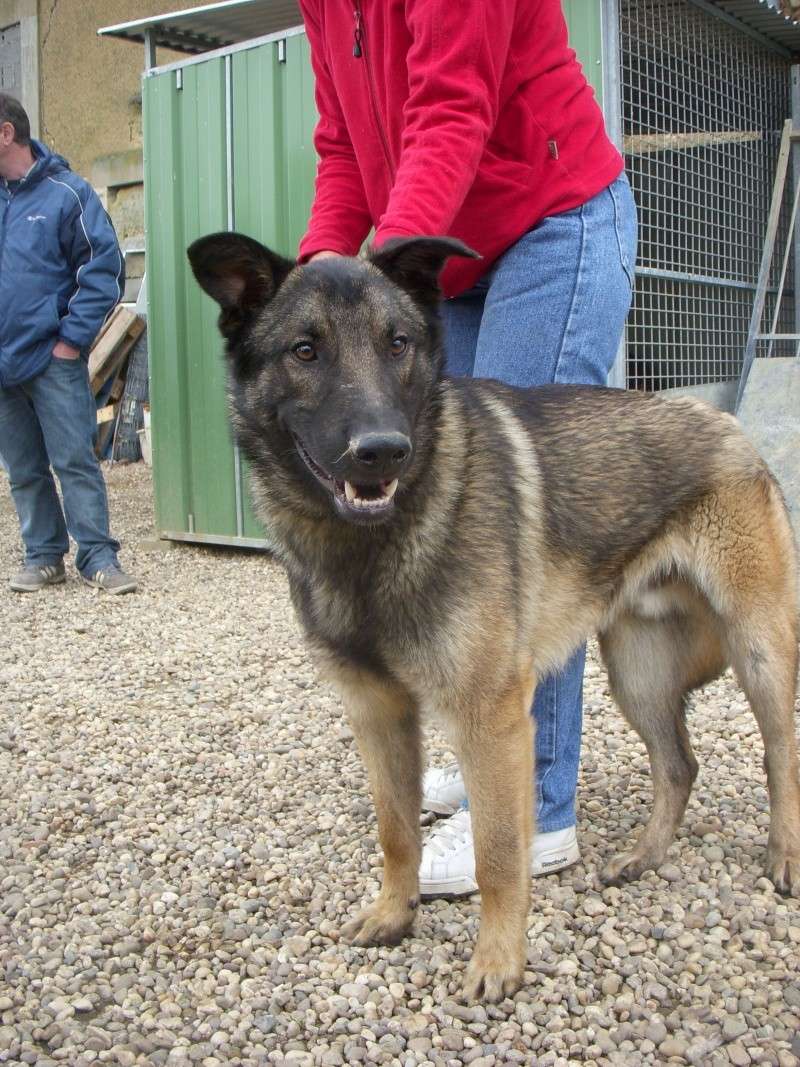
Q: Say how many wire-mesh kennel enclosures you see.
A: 1